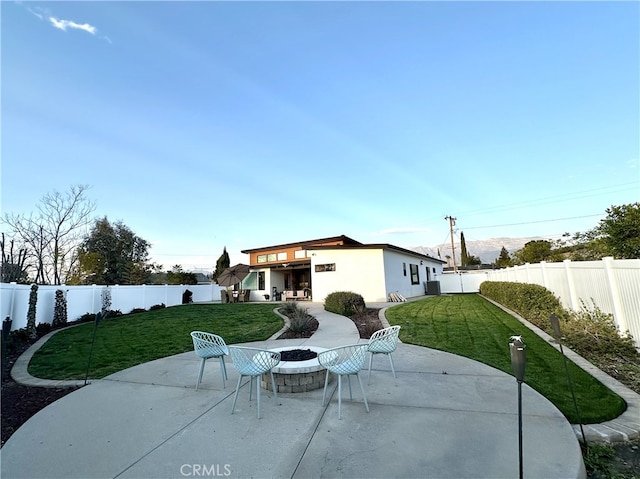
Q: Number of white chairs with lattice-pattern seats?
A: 4